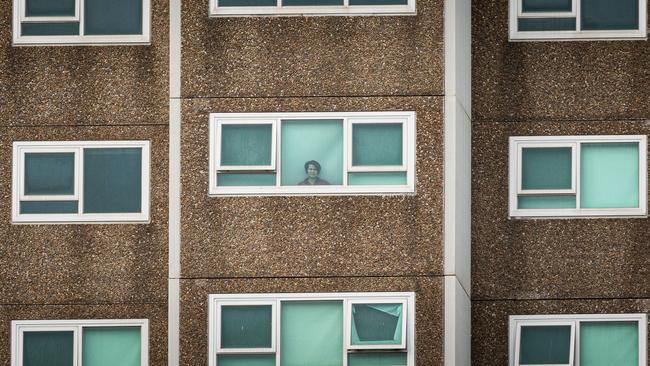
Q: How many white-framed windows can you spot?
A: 9